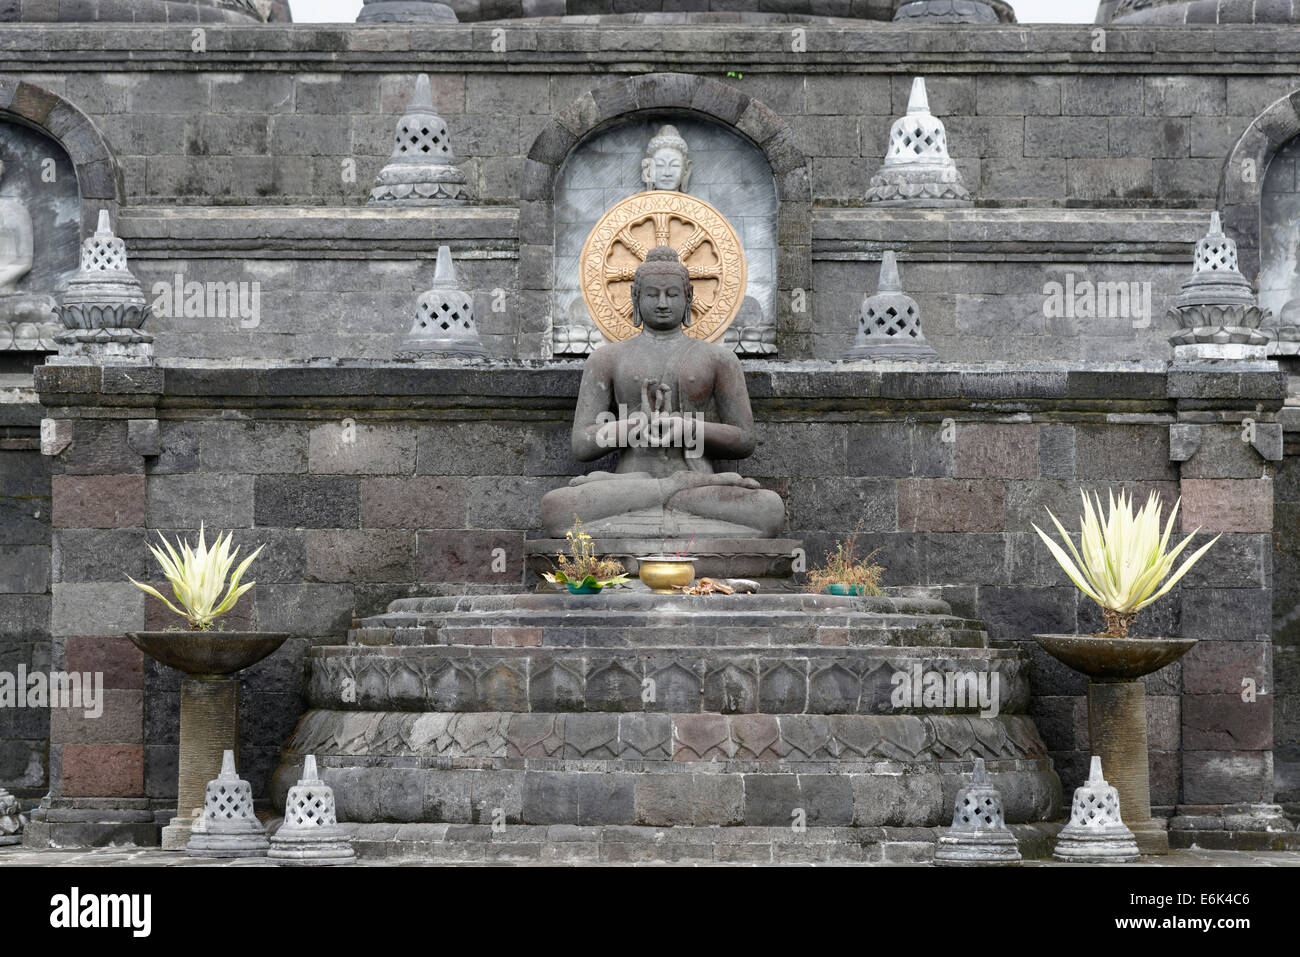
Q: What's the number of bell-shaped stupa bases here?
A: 10